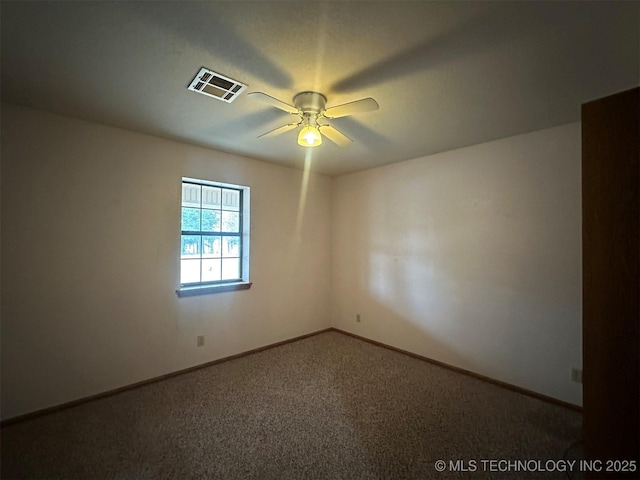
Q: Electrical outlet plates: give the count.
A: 3